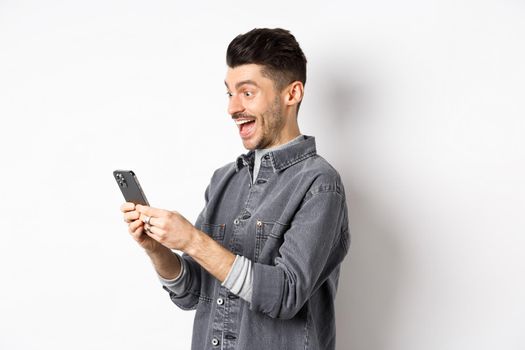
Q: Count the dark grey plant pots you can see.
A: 0